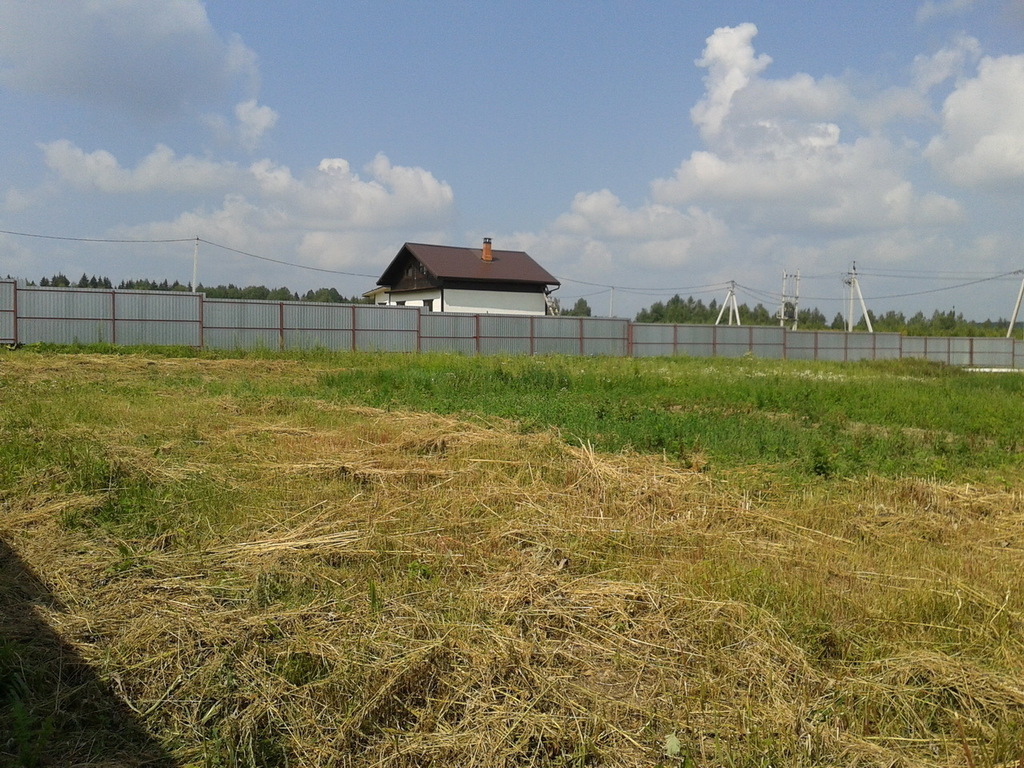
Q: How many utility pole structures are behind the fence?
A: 6